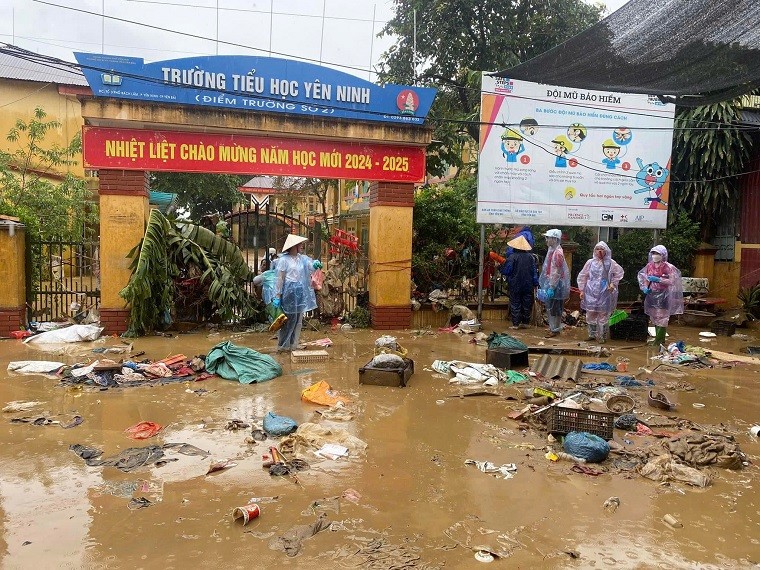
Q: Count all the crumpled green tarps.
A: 1